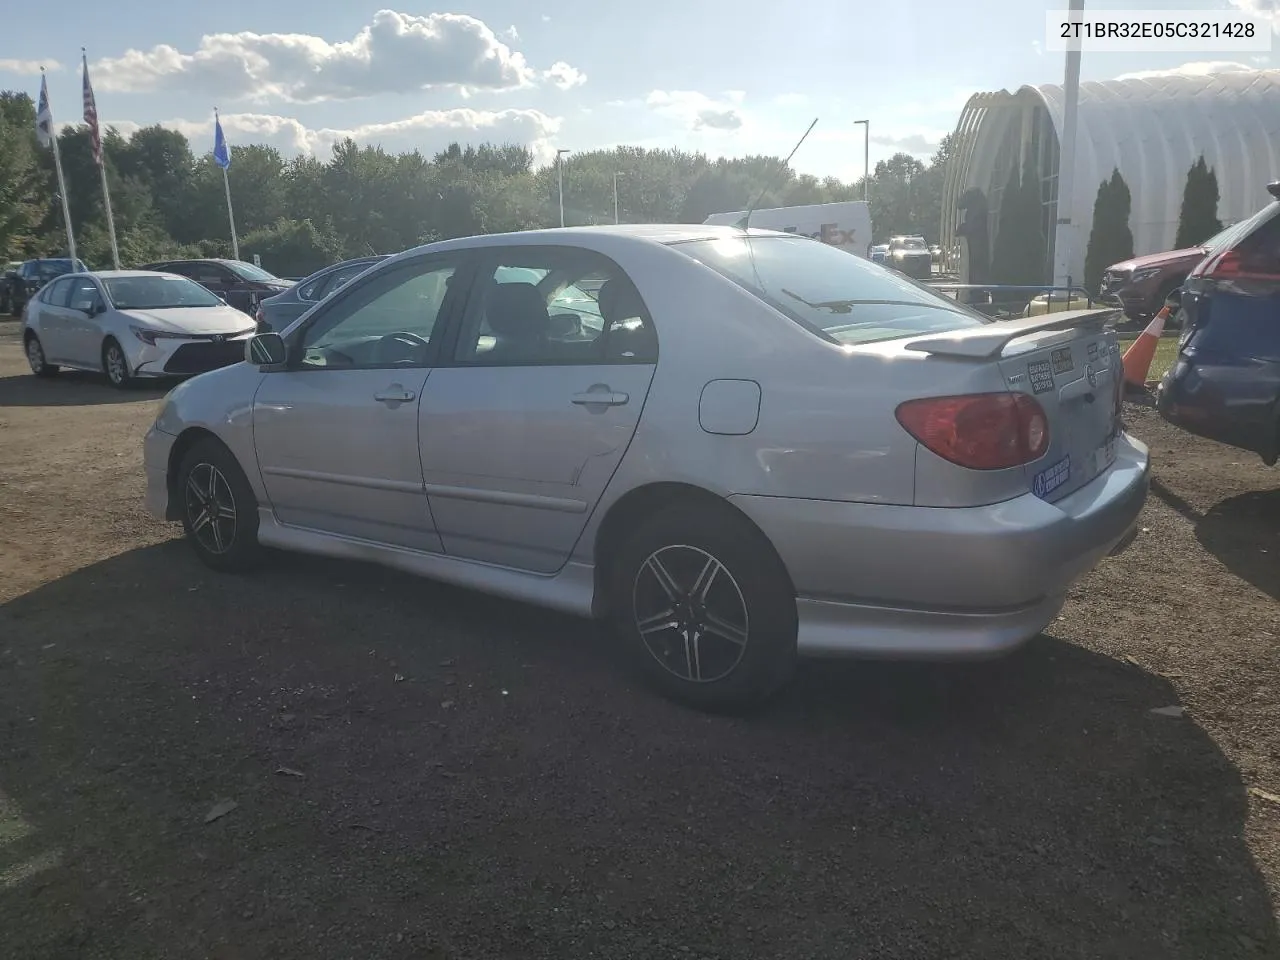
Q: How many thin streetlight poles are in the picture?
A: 3